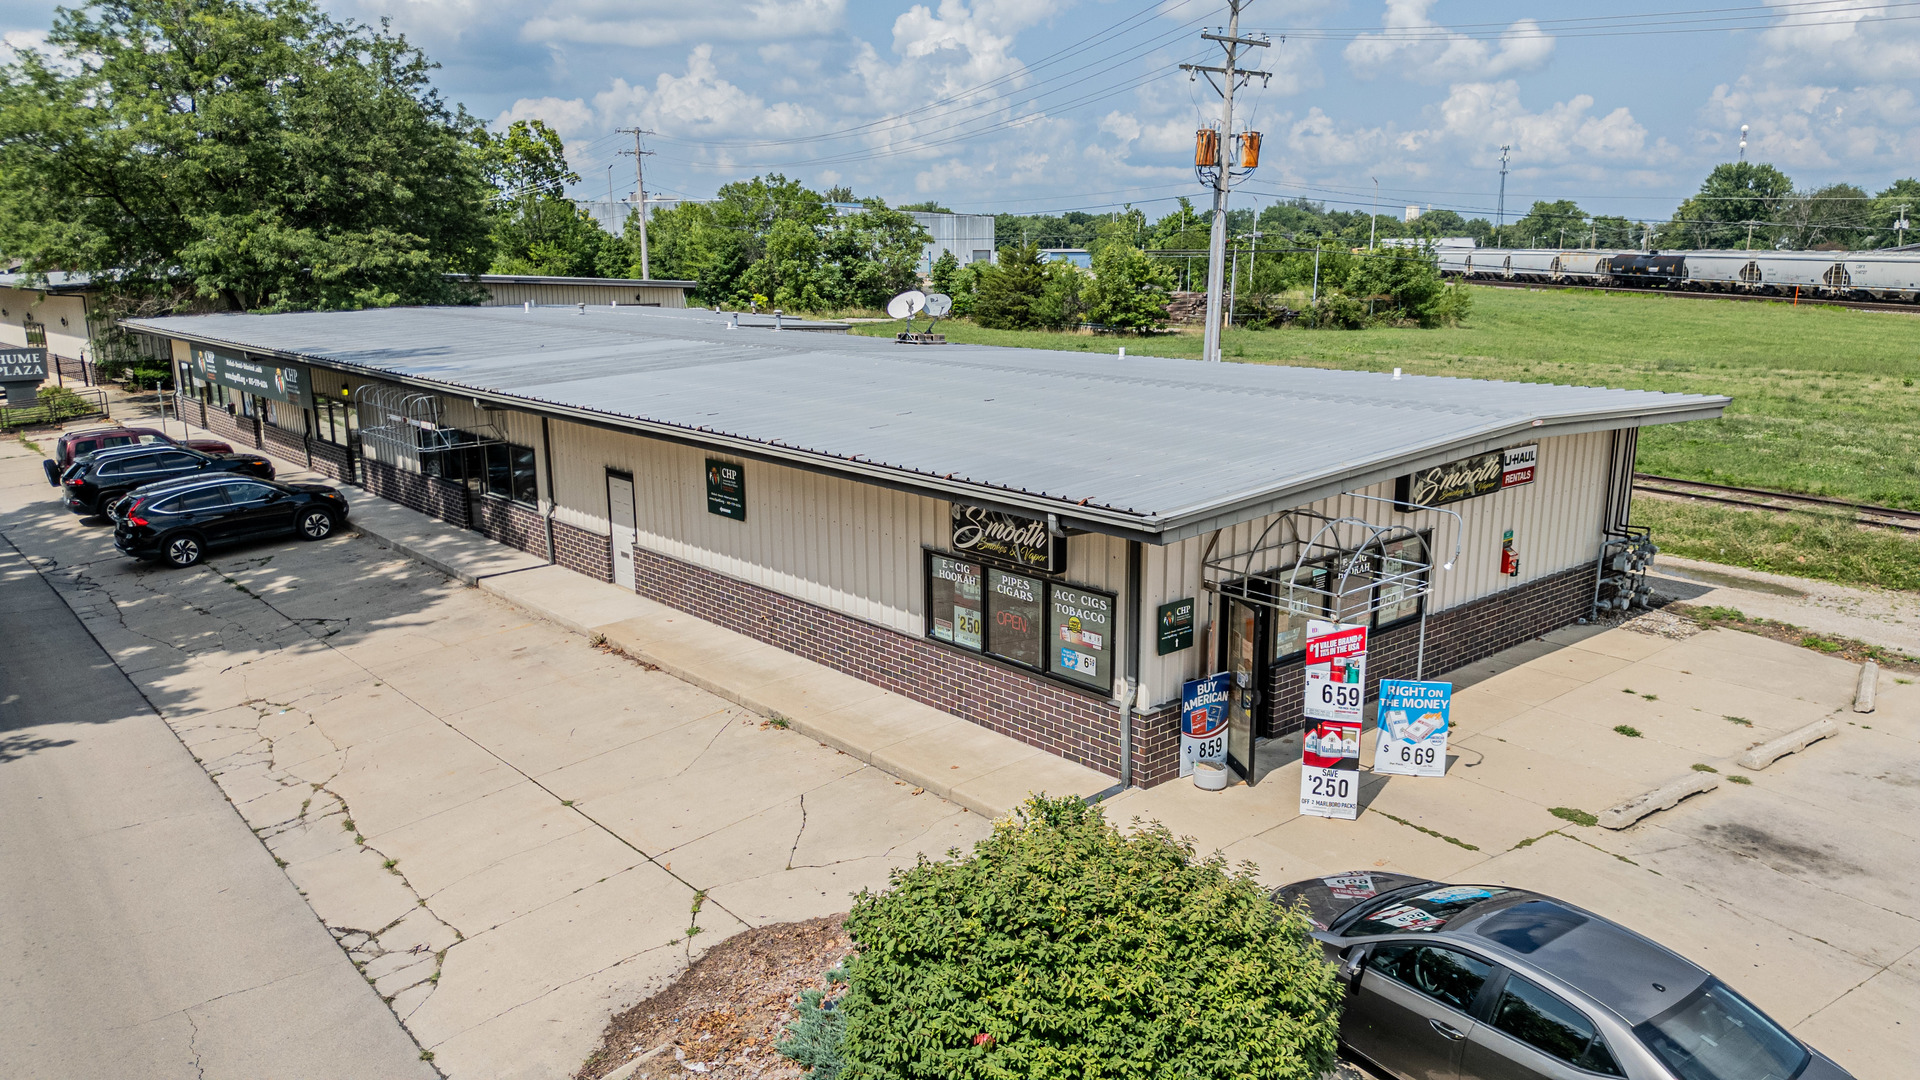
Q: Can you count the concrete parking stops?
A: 3